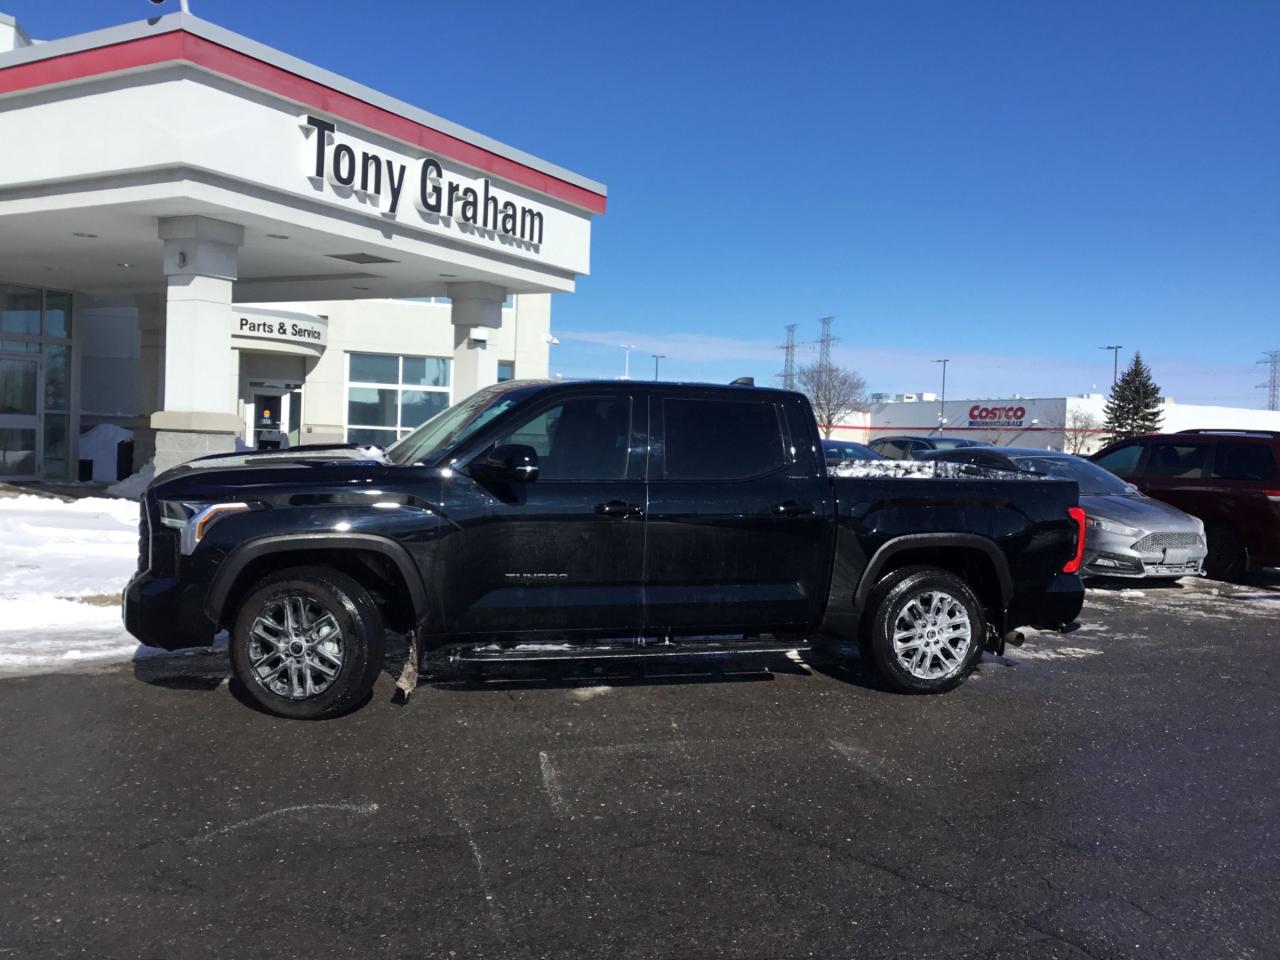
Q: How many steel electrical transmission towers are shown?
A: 3